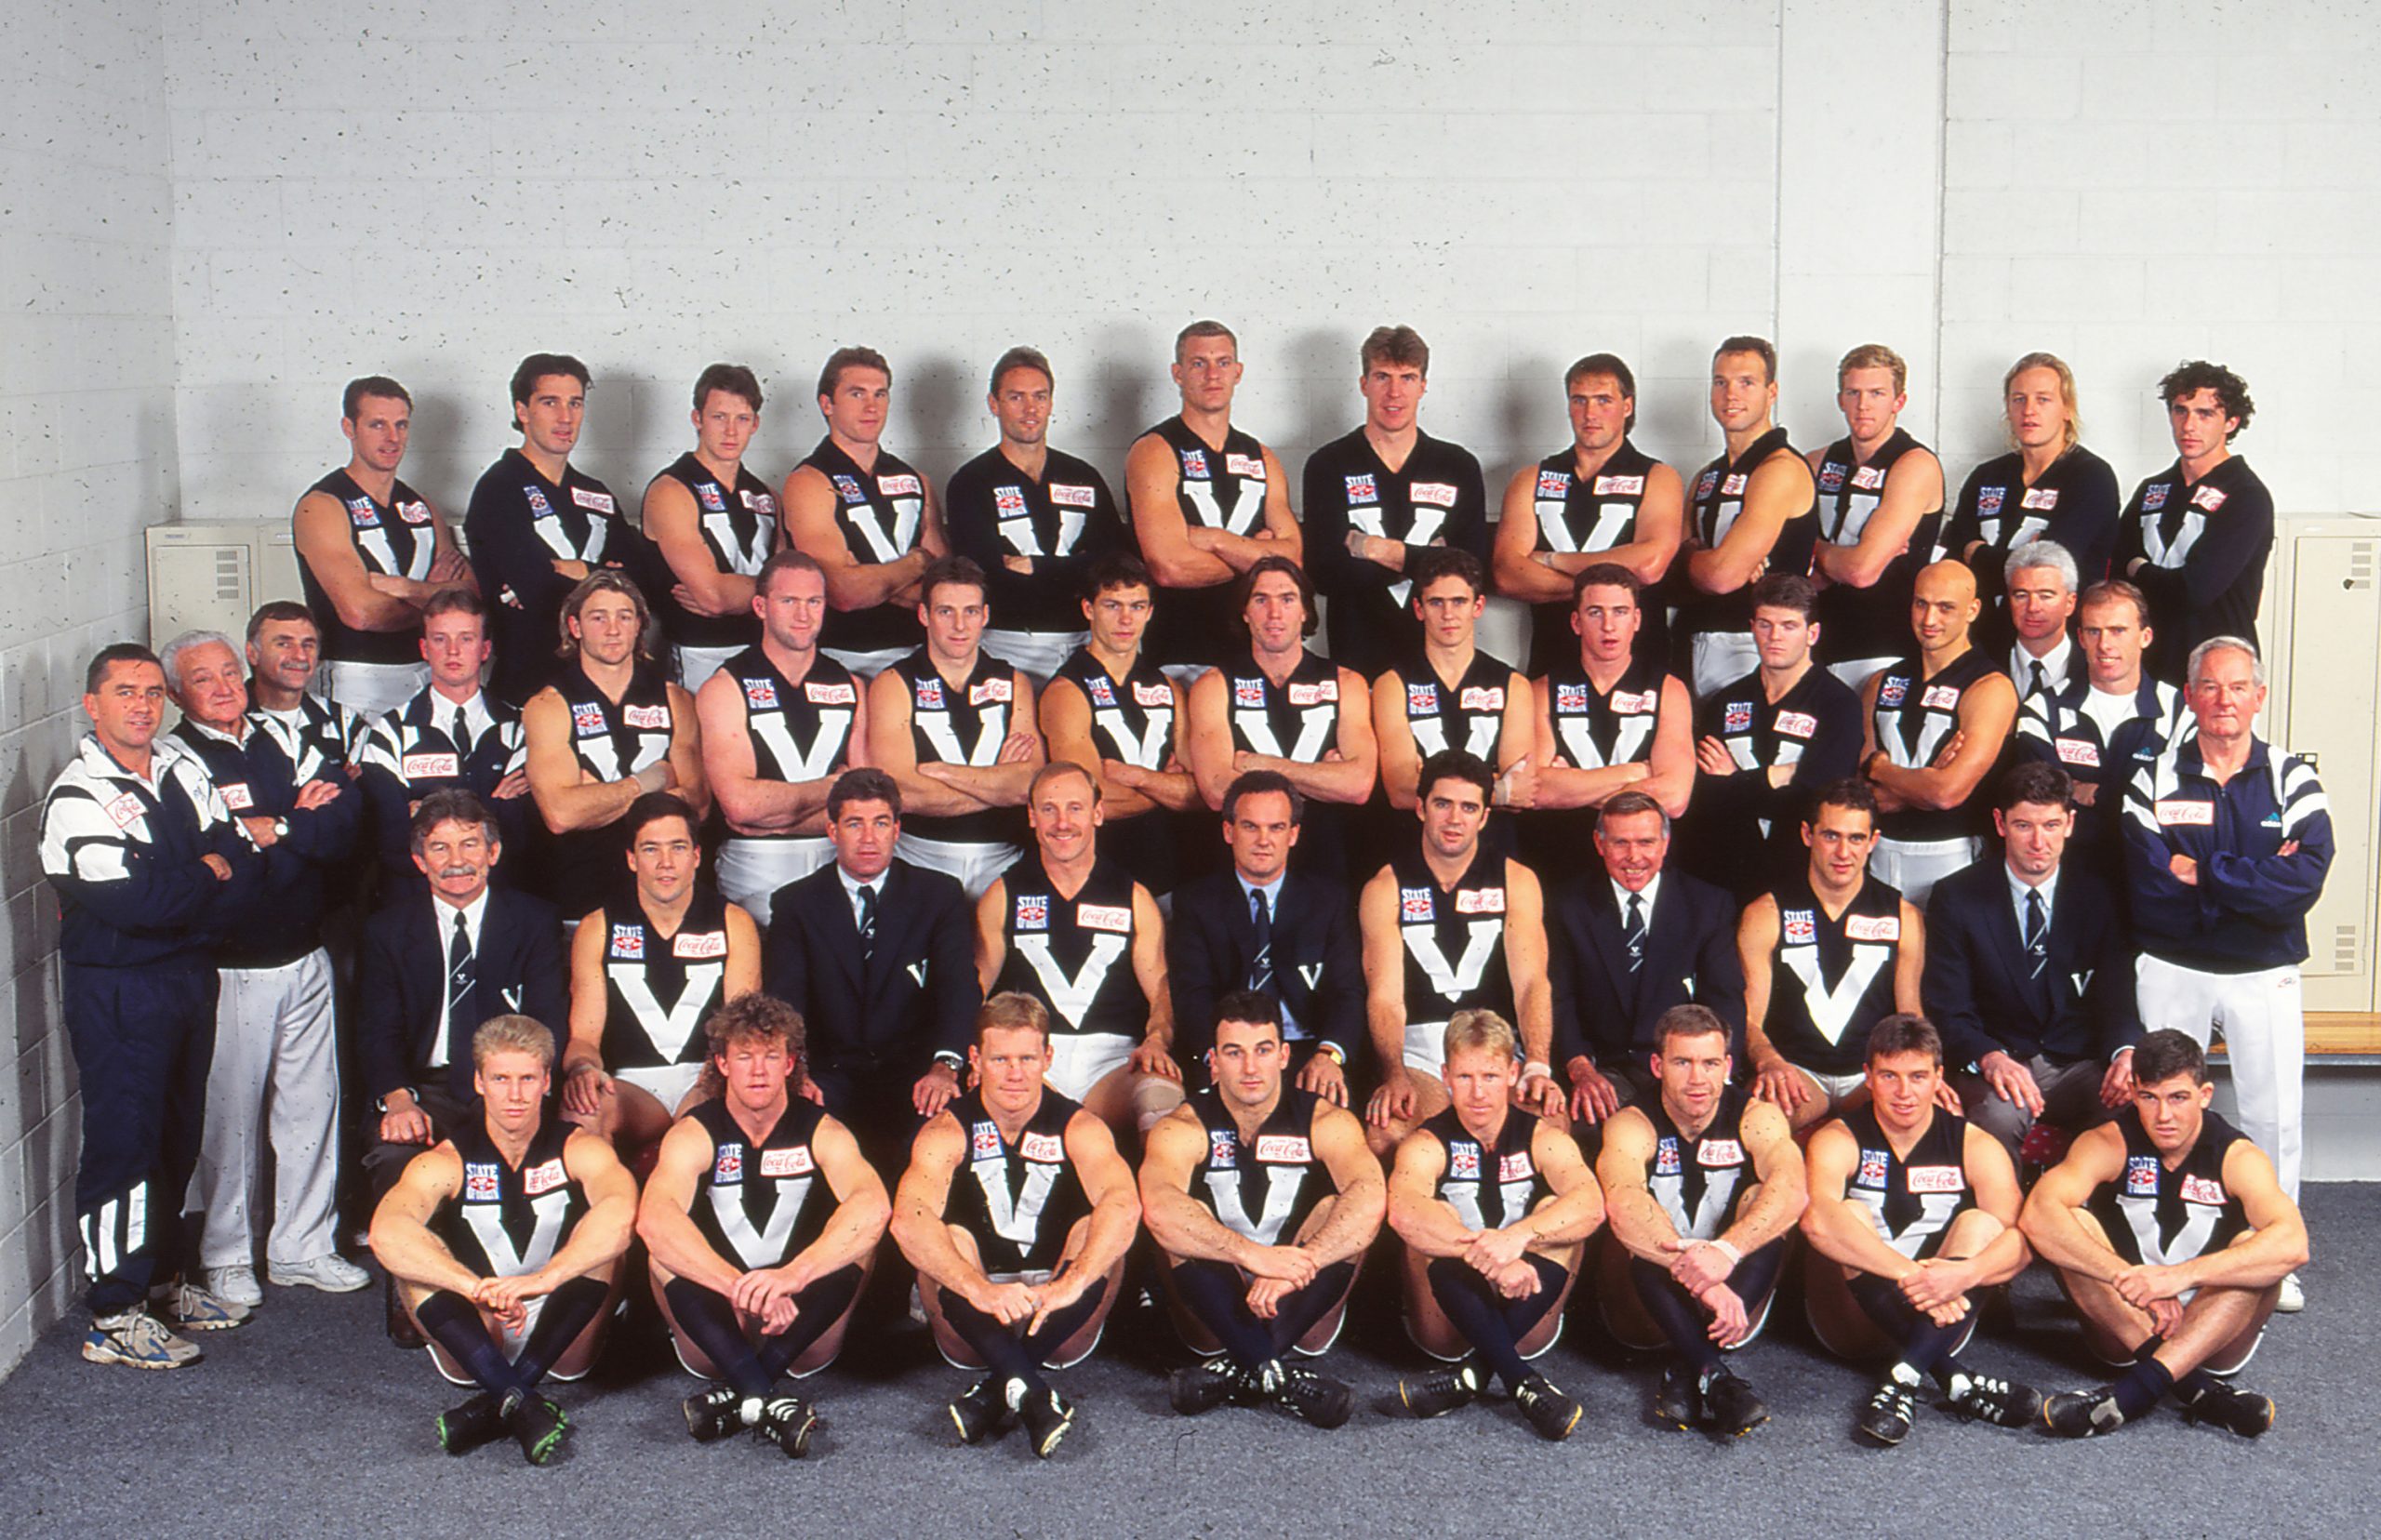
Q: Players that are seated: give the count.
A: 12